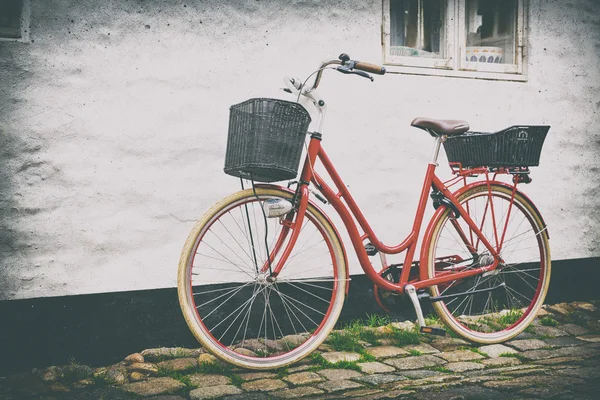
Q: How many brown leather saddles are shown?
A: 1